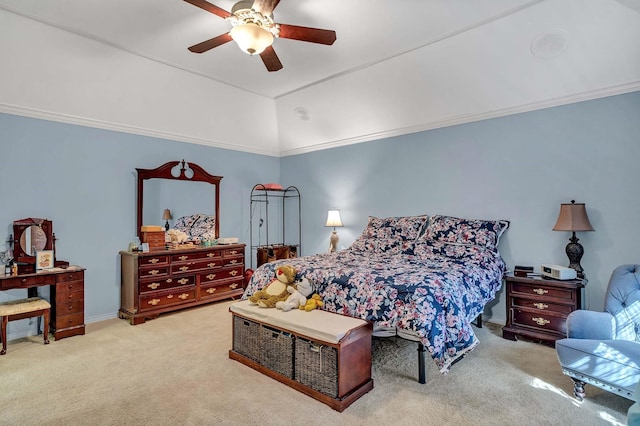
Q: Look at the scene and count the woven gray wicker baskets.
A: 3